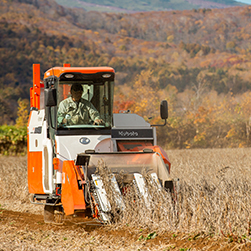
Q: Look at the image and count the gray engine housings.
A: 1